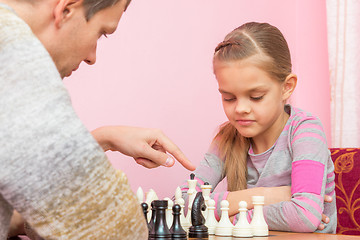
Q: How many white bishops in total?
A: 2